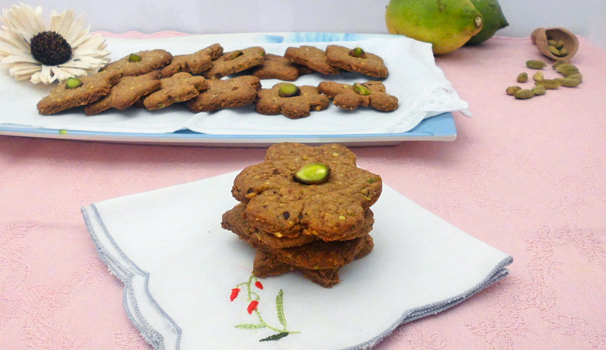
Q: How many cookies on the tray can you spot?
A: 12